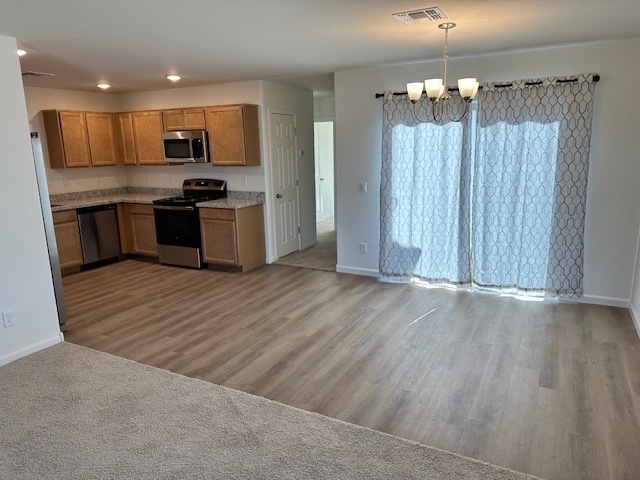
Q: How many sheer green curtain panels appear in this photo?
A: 0